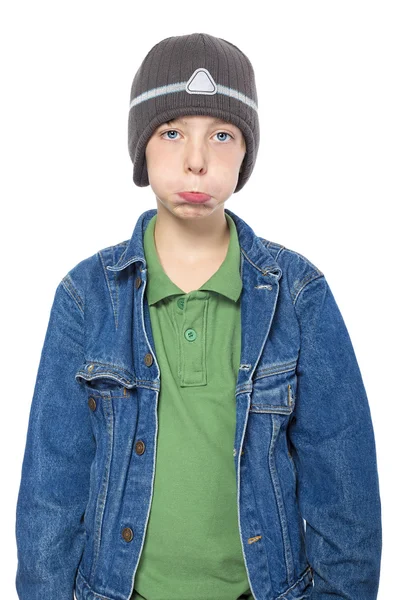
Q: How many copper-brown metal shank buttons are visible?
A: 5